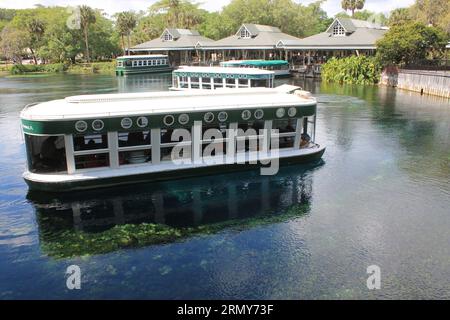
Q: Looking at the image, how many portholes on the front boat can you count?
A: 12